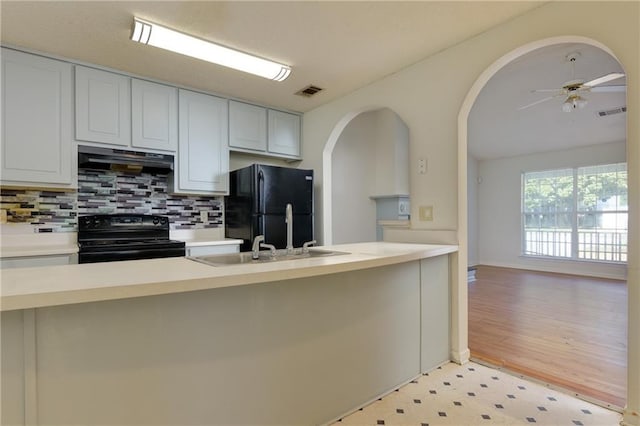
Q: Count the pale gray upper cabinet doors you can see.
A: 6